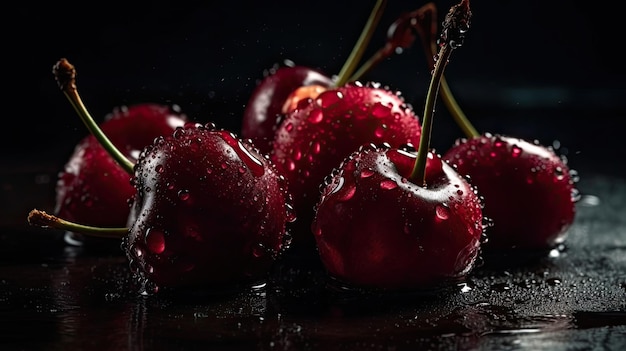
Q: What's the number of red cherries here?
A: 6